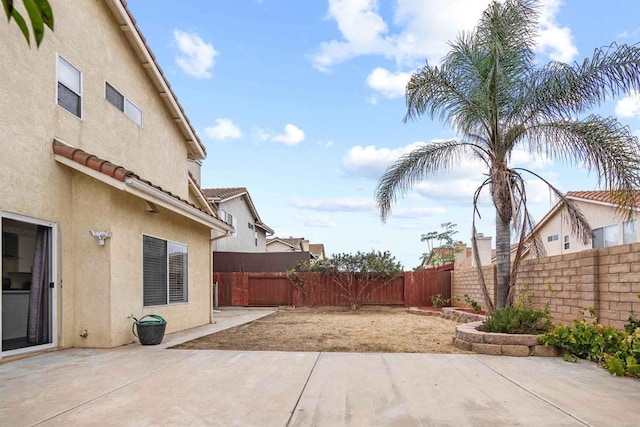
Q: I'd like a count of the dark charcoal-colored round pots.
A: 1